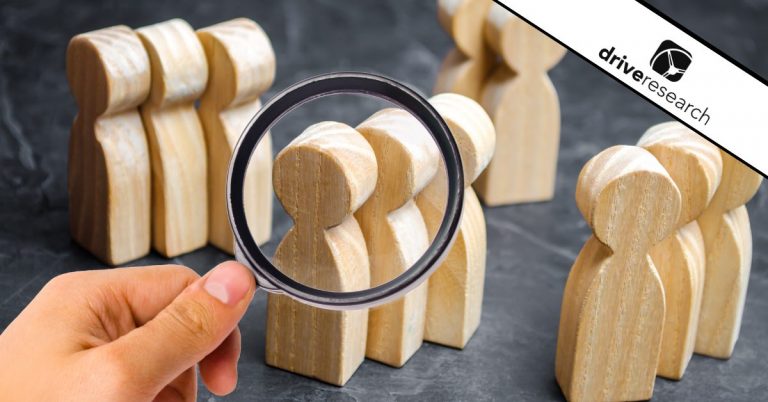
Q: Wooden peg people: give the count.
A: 11